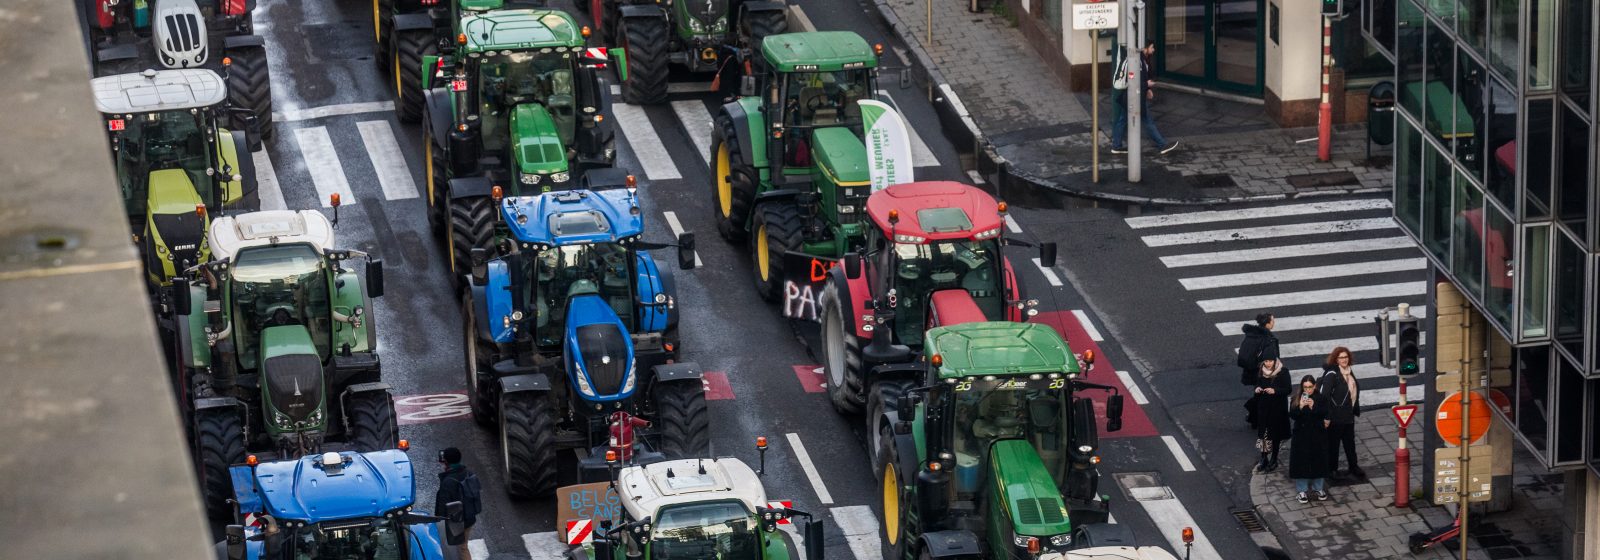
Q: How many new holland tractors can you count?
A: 2